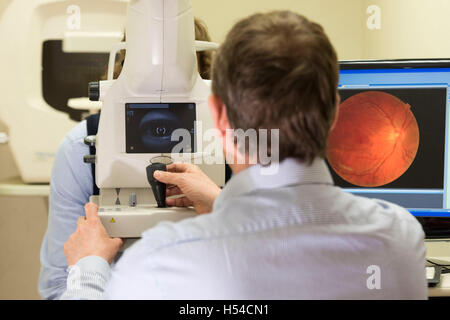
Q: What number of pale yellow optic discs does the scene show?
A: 1